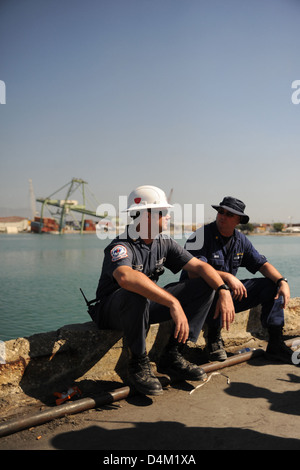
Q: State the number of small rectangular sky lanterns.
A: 0